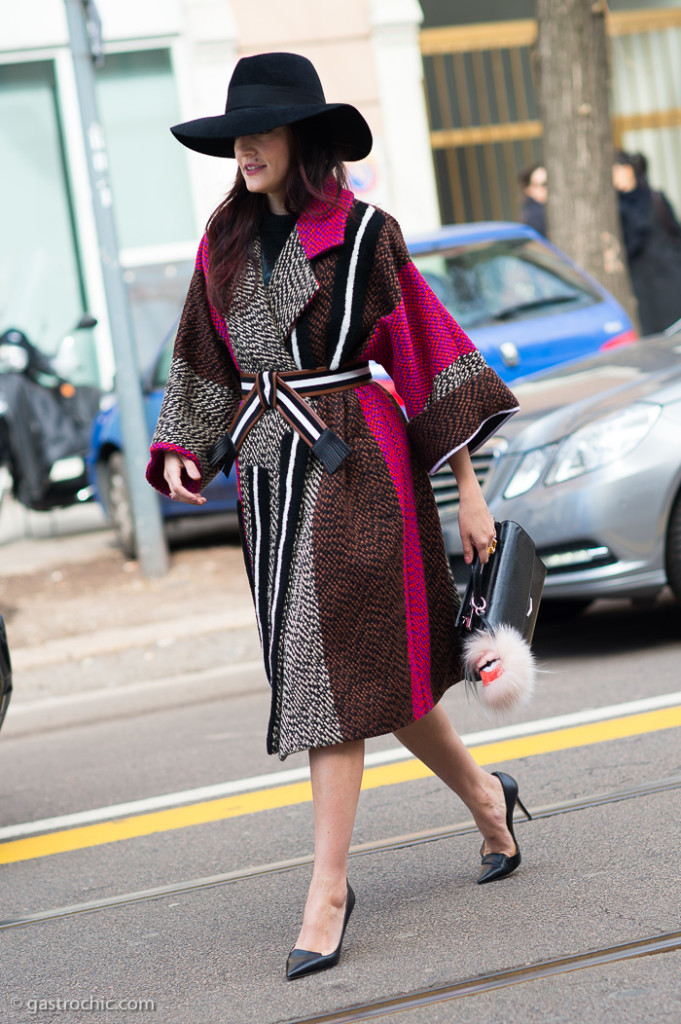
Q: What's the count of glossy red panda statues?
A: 0